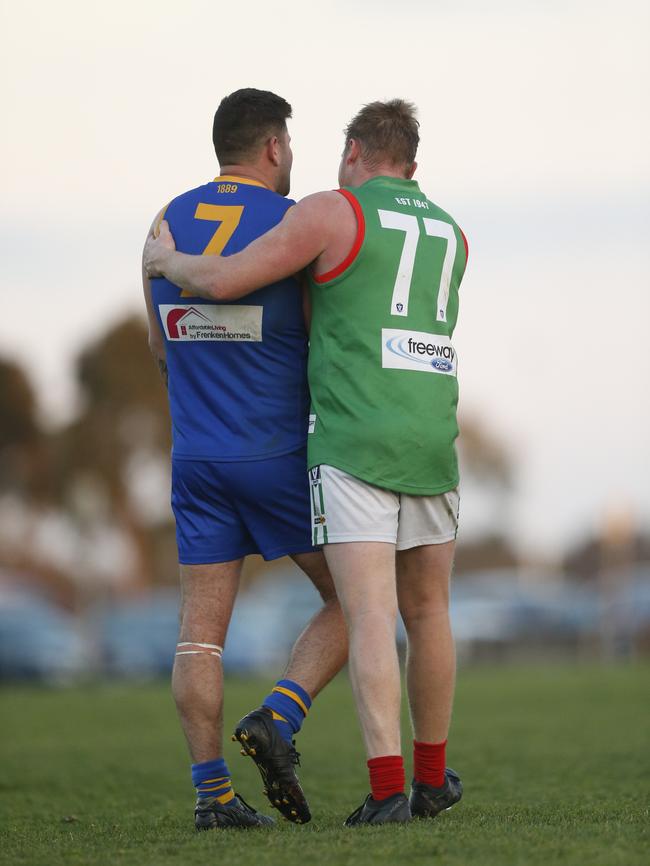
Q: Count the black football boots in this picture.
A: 4